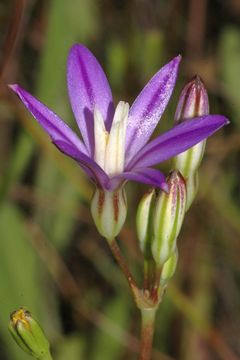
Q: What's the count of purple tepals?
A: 6